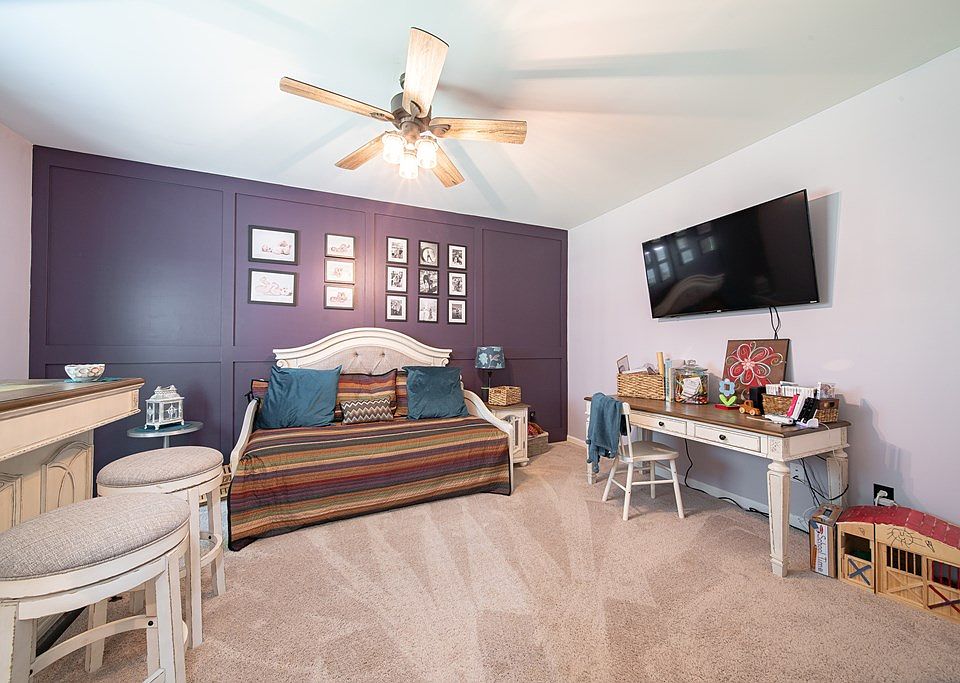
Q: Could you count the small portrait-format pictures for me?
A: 9